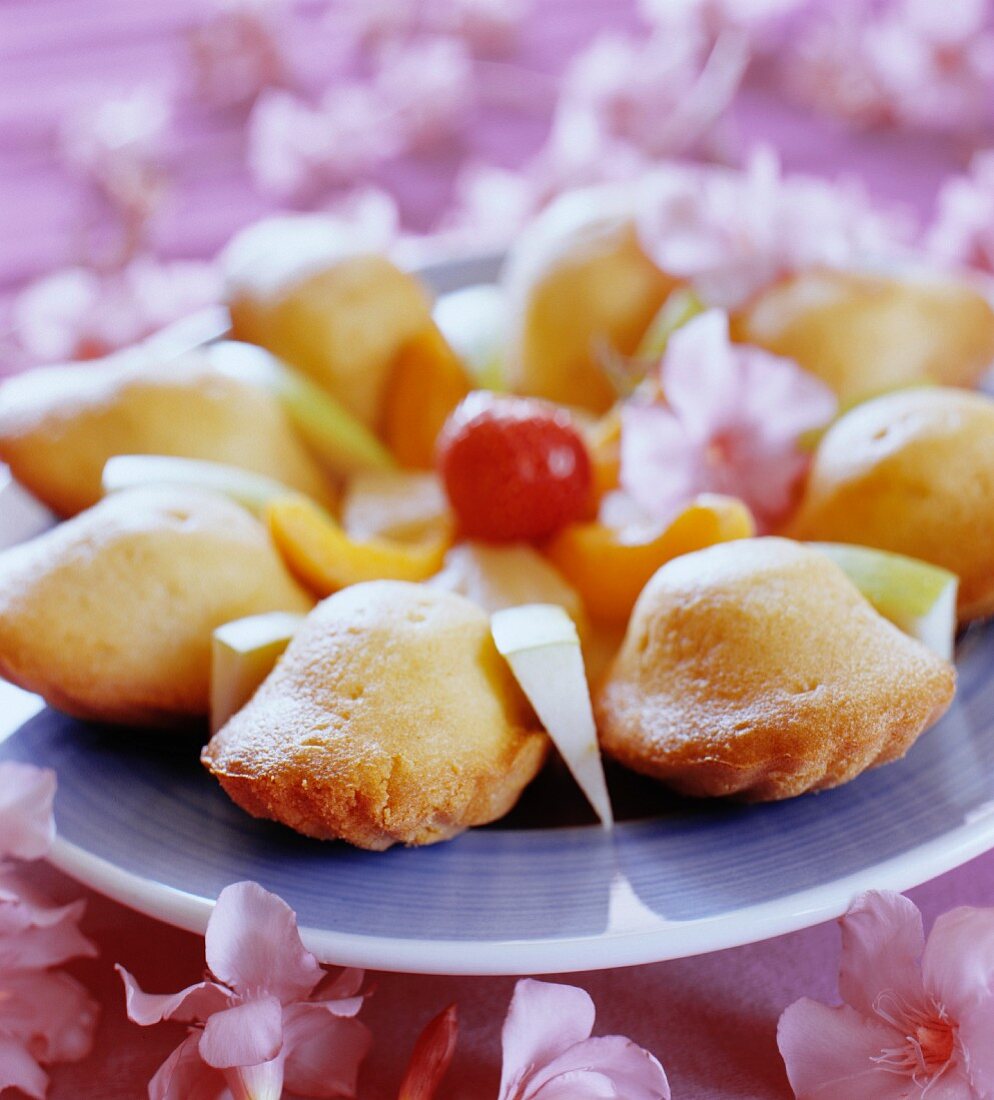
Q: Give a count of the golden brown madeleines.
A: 8